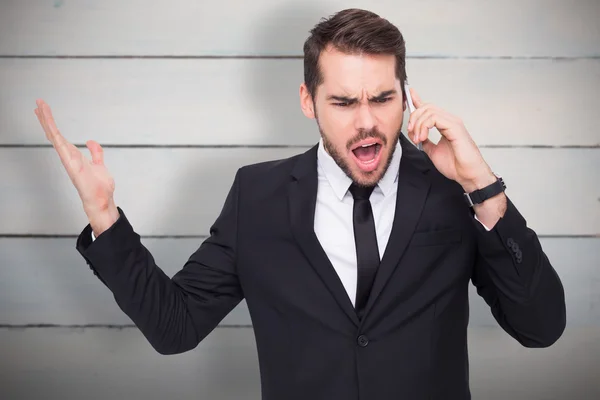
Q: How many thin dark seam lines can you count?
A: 4